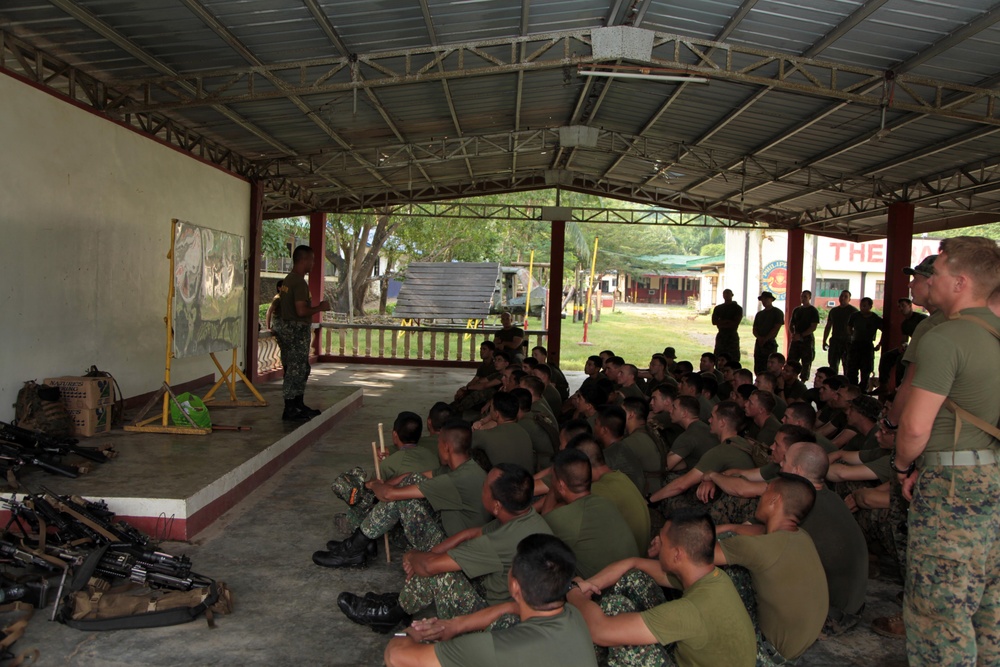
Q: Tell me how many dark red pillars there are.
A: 5